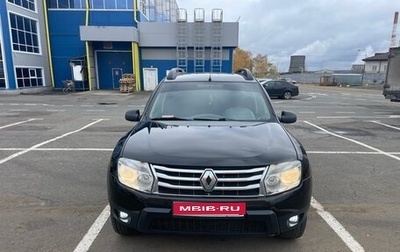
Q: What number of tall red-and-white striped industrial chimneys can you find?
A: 1